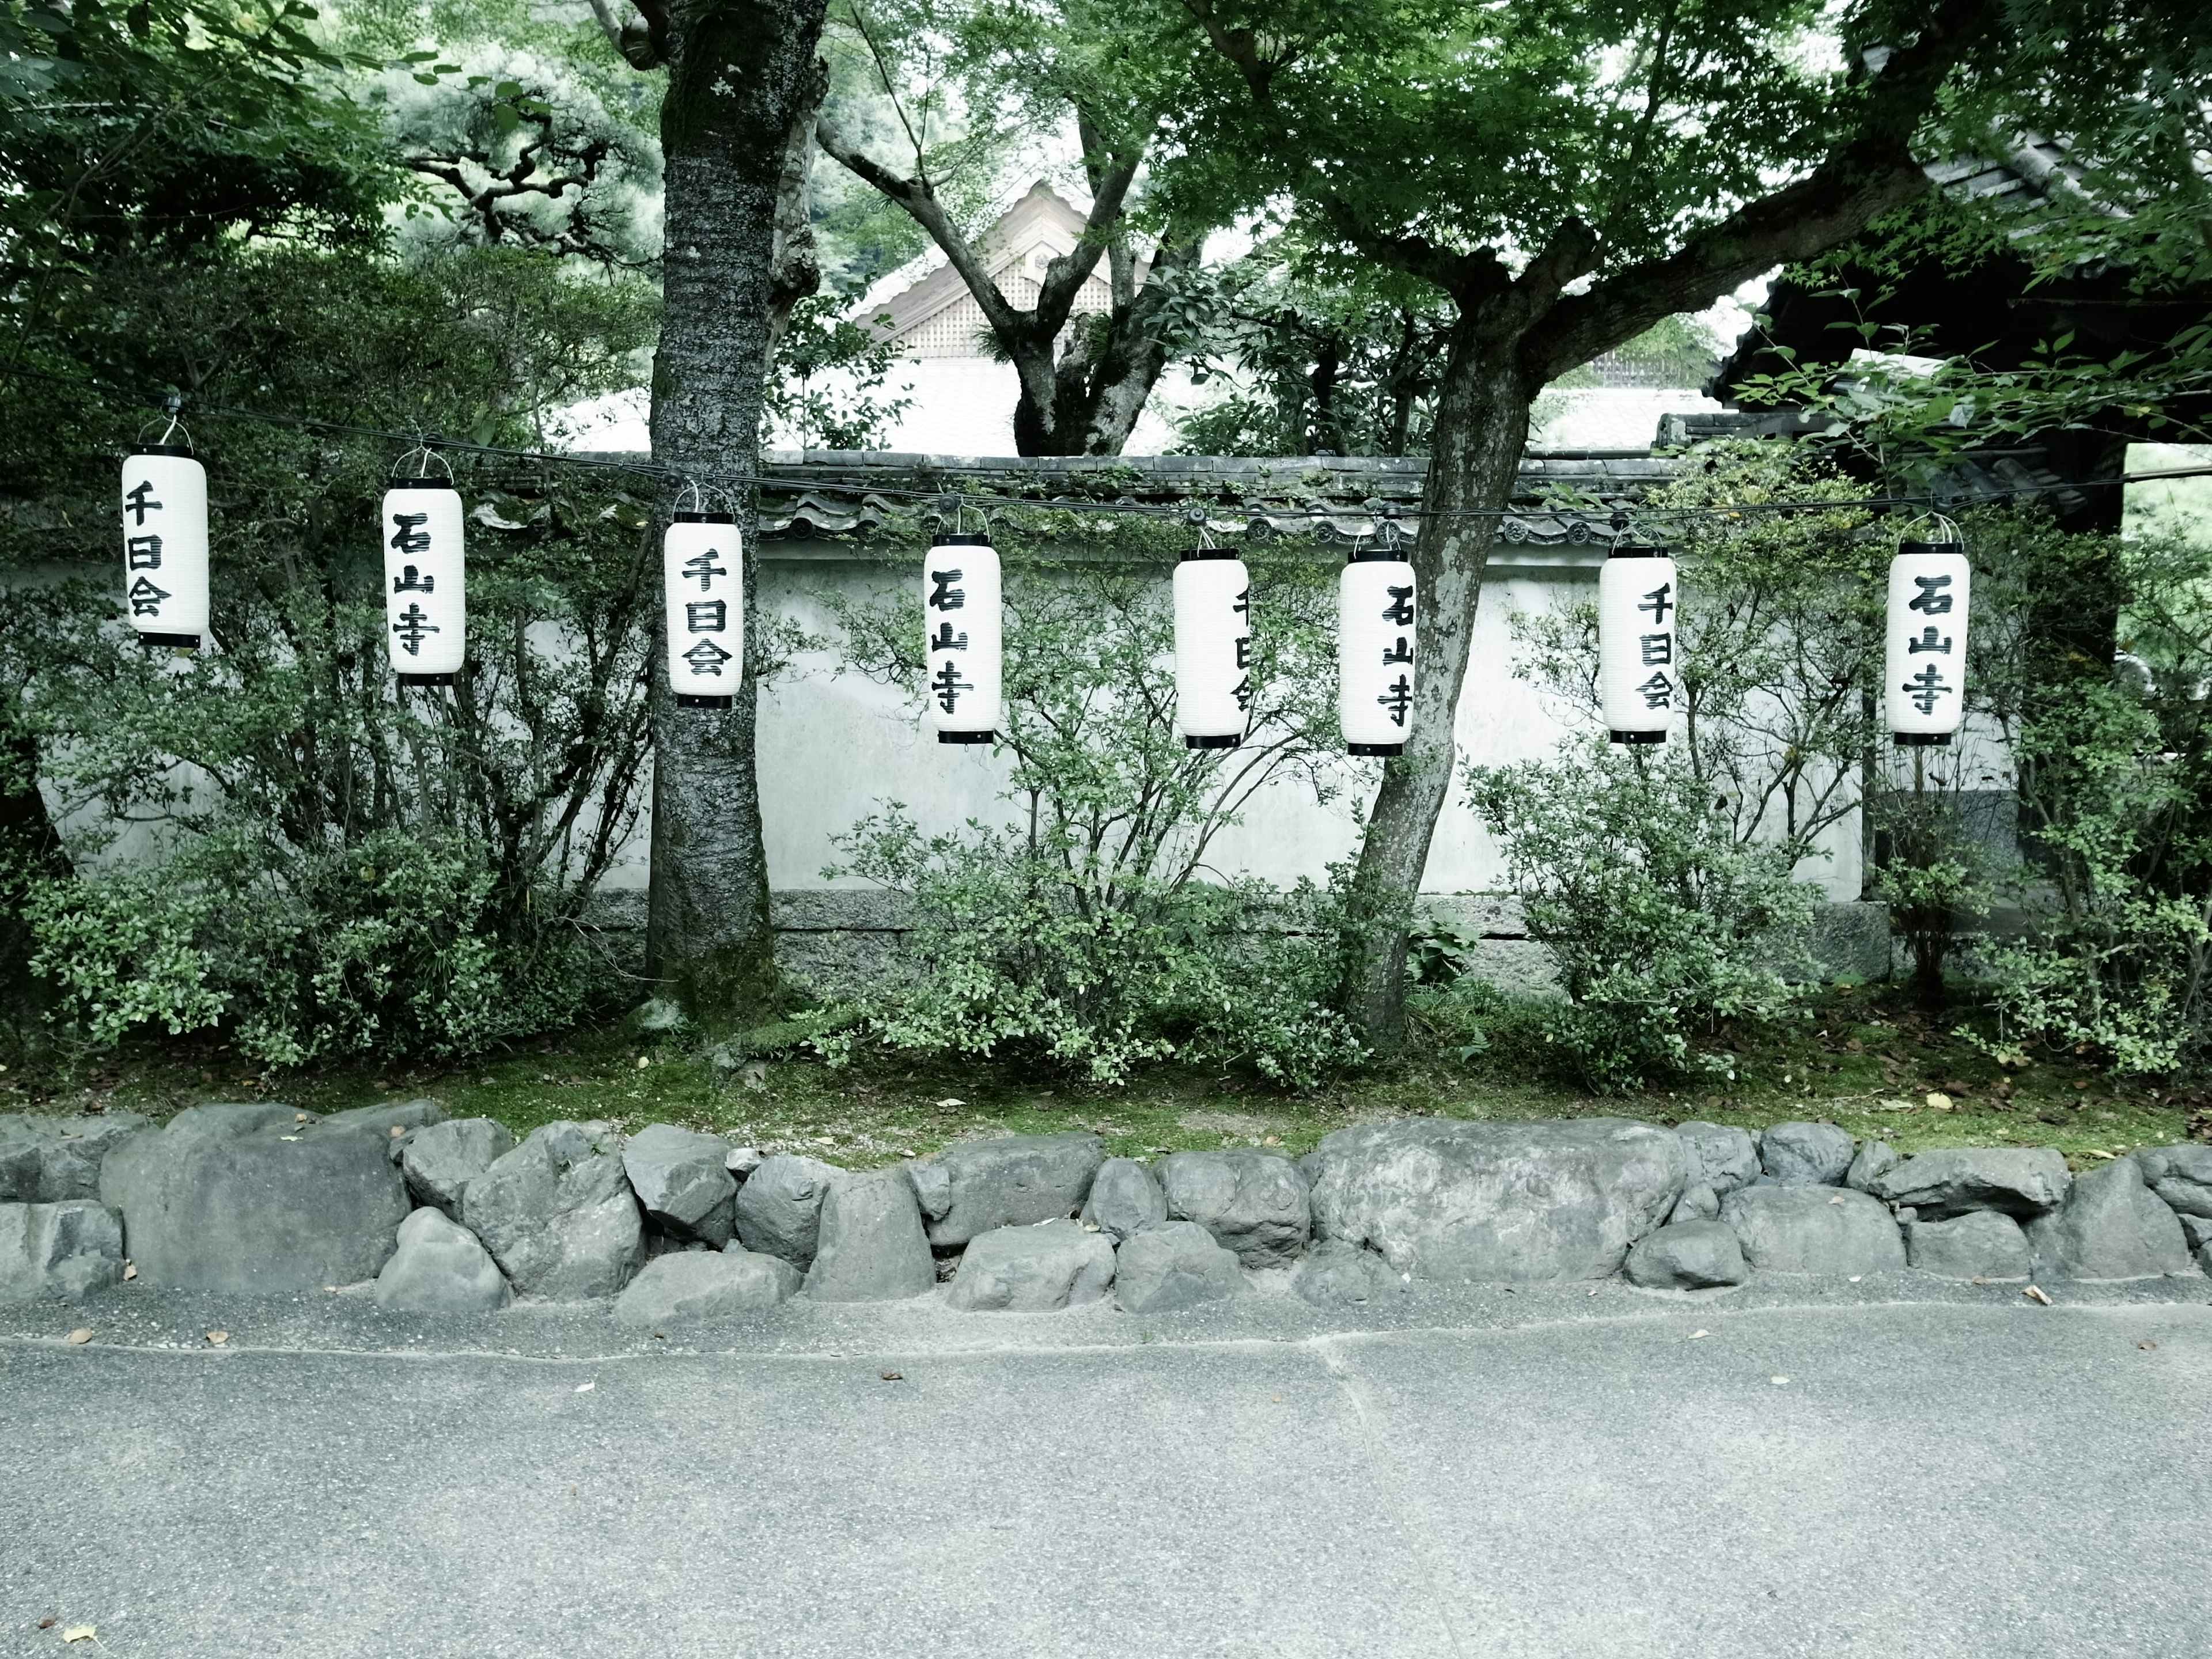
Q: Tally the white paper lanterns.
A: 8